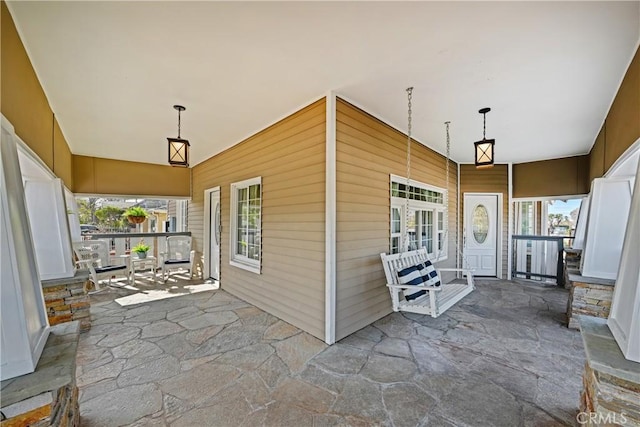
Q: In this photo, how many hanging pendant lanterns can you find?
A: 2